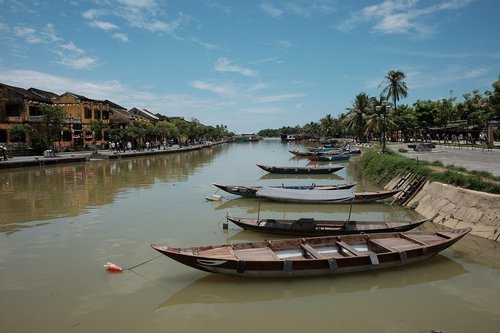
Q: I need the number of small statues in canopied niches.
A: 0